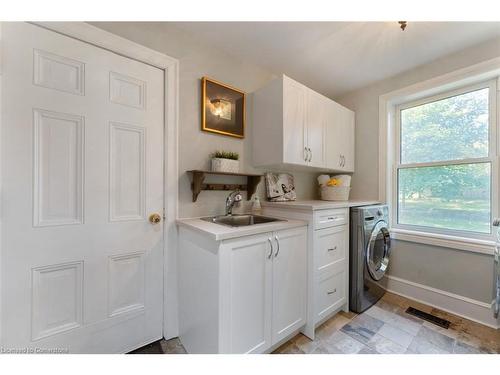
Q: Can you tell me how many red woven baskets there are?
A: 0